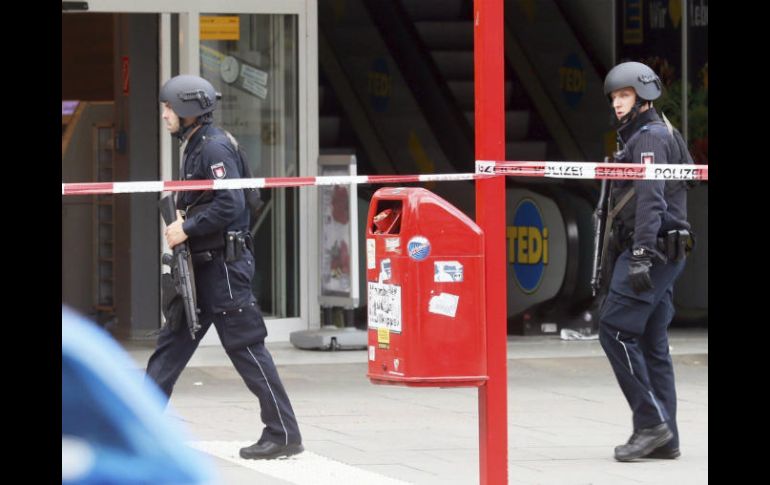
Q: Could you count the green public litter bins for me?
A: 0